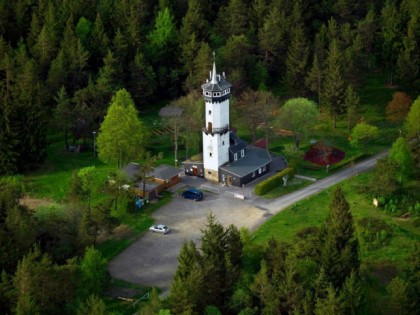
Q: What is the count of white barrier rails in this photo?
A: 2